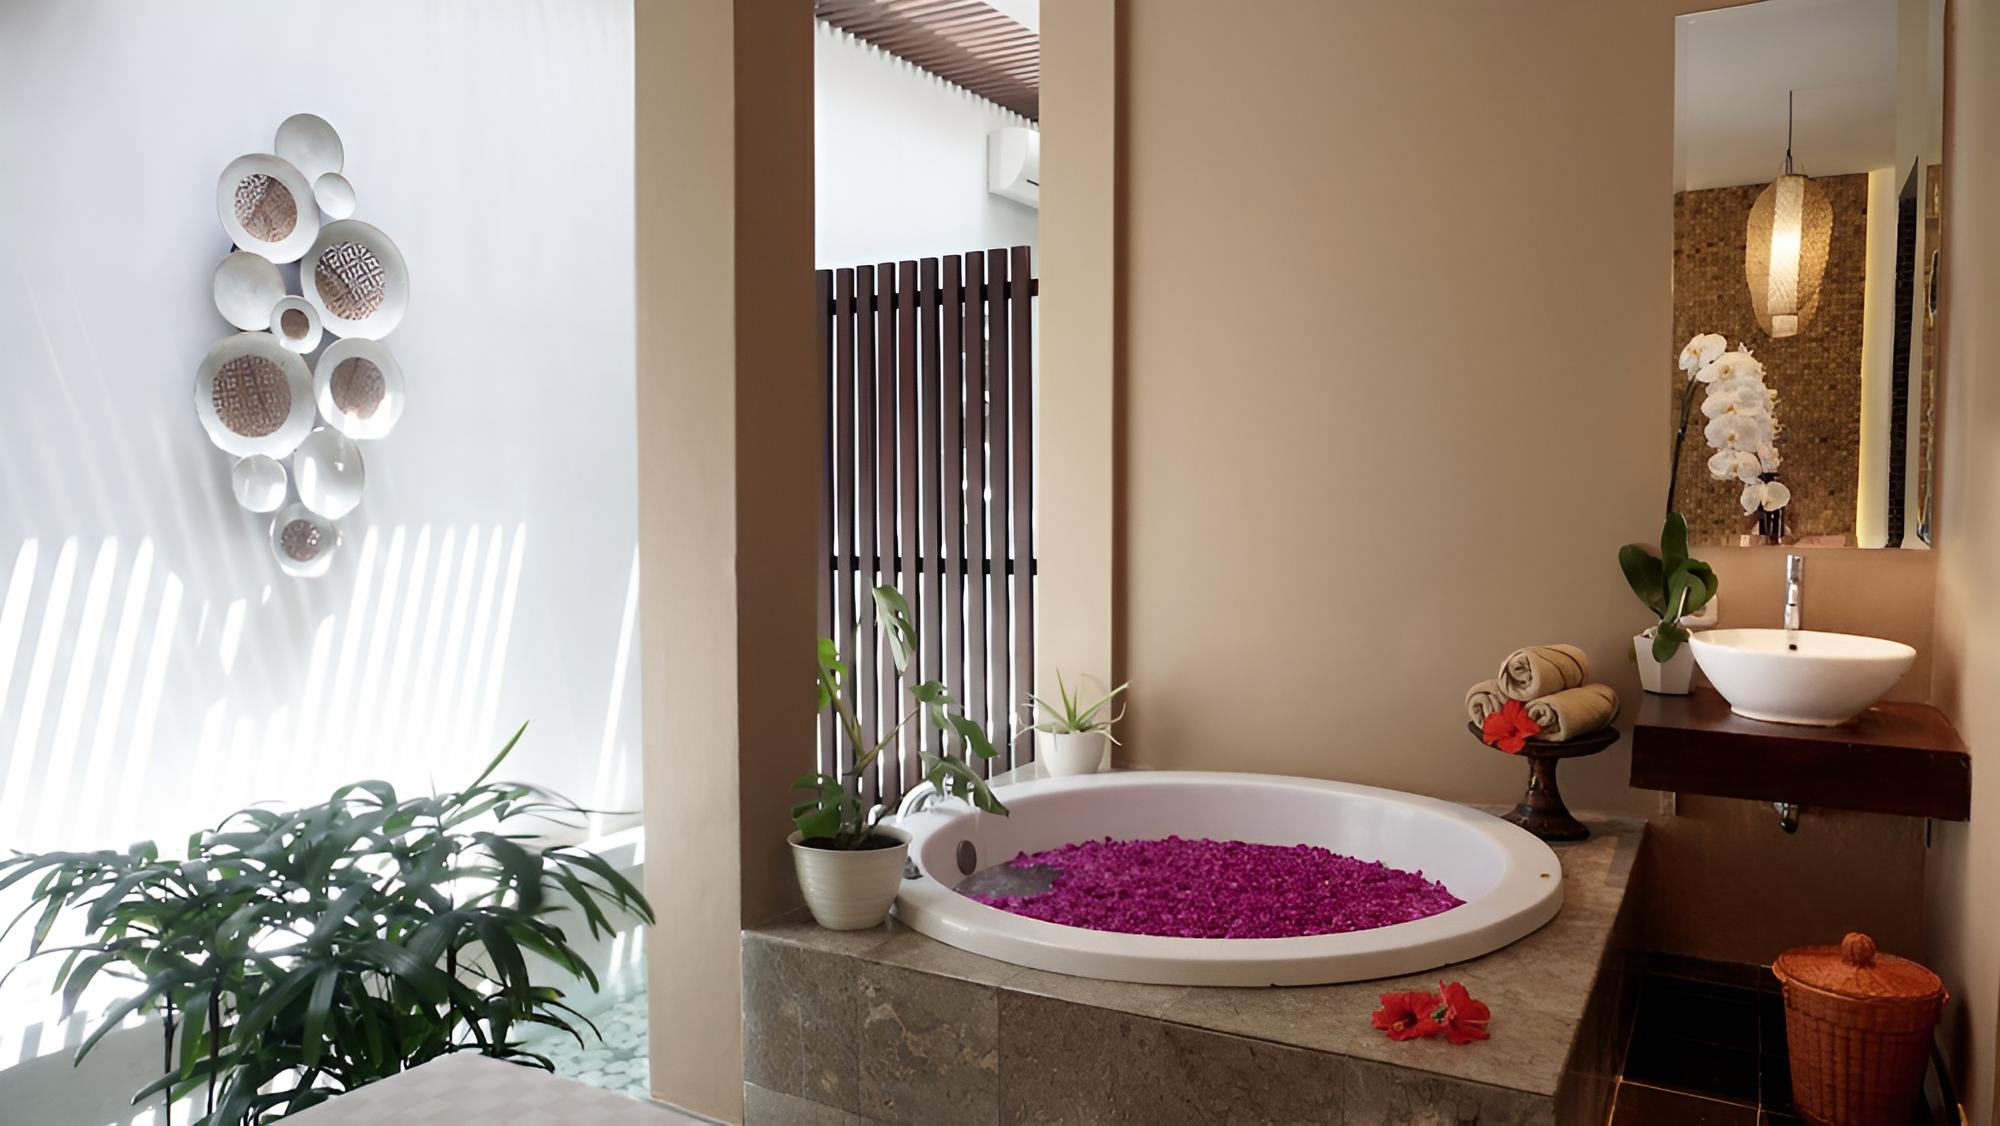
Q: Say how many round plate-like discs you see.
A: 11